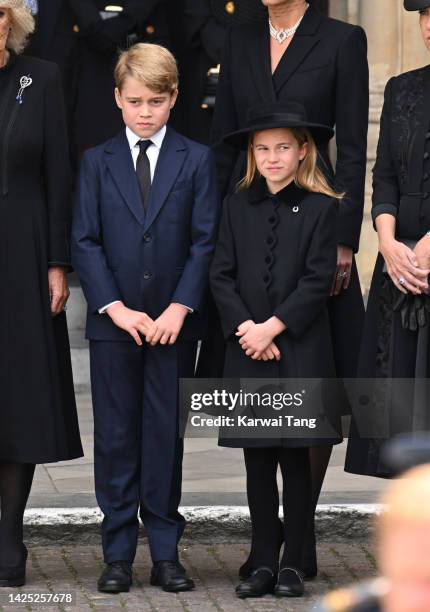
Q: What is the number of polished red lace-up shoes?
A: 0